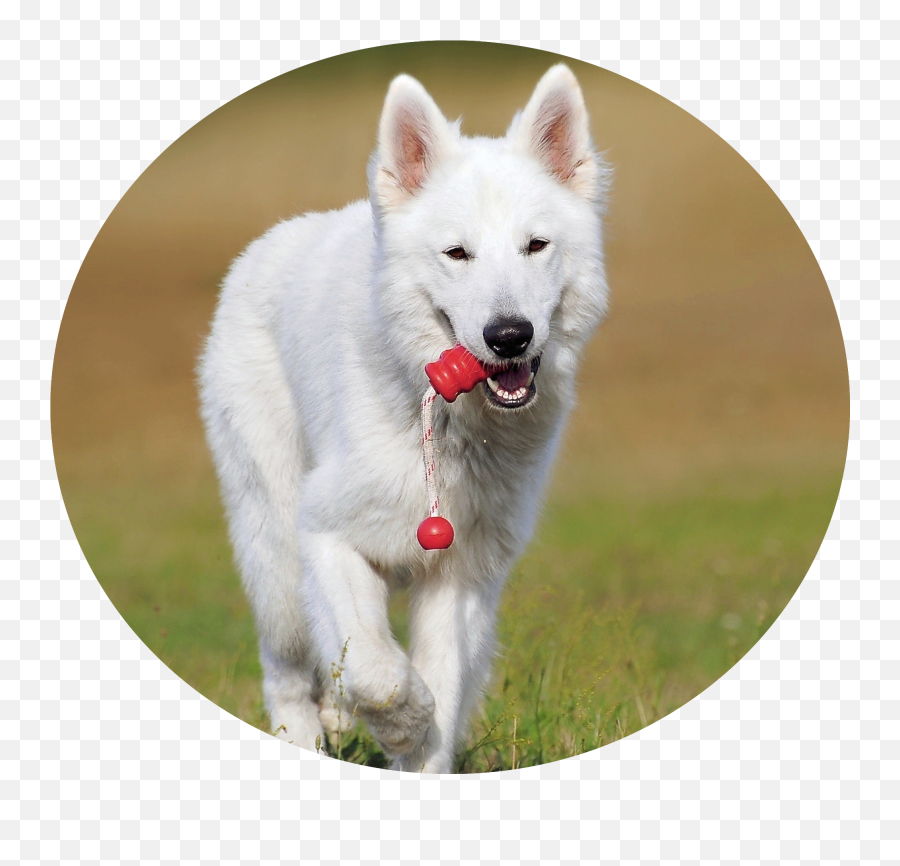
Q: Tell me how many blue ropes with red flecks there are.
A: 0